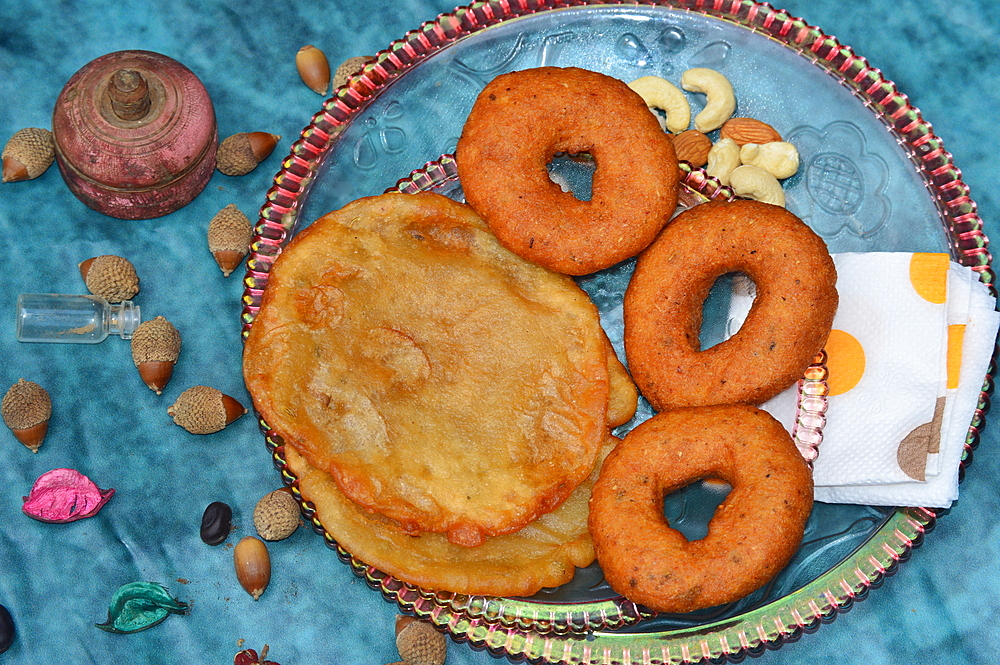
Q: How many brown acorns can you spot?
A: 12